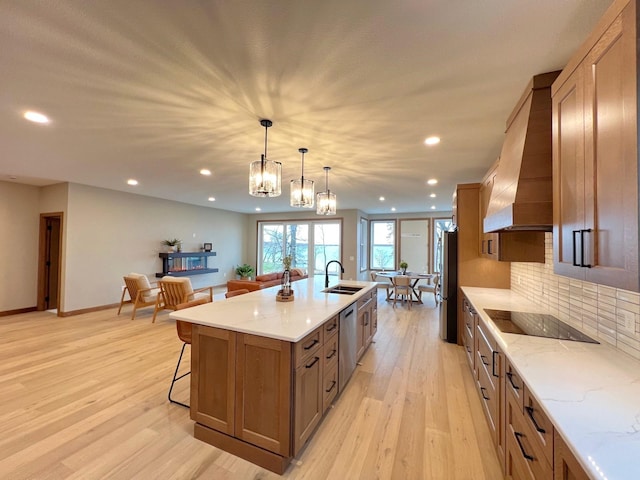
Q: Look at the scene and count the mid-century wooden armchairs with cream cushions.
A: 2